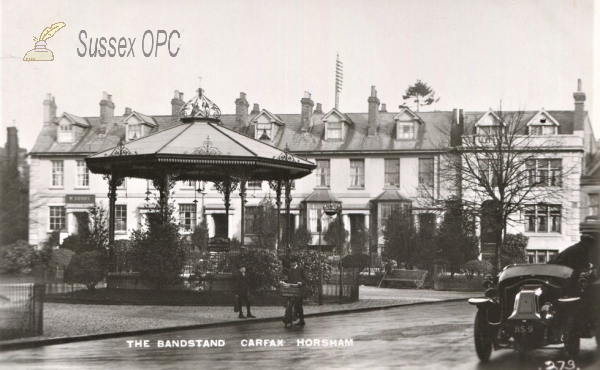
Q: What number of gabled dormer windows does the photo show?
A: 7